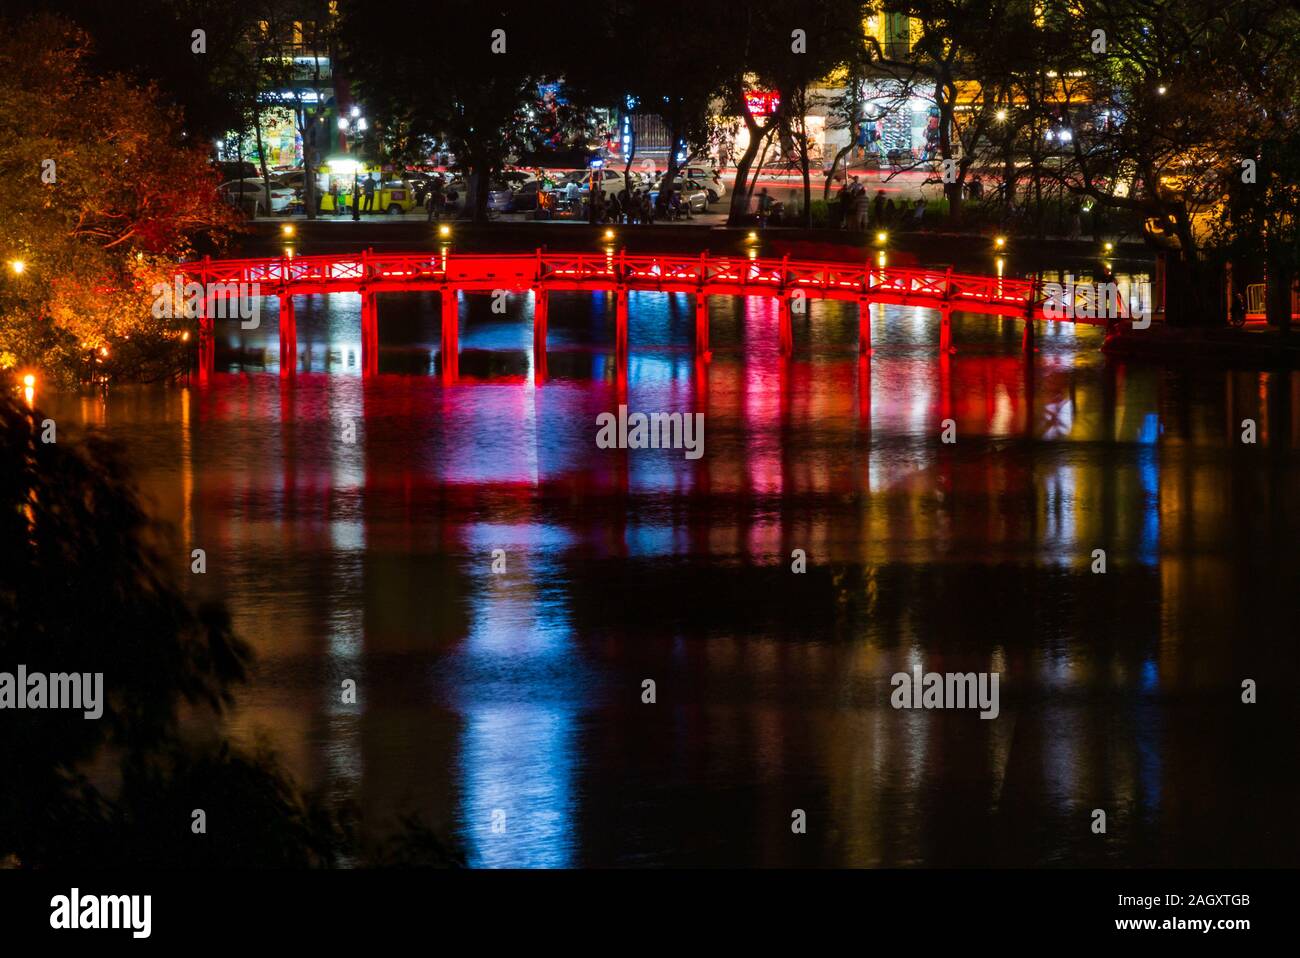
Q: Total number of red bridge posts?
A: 11